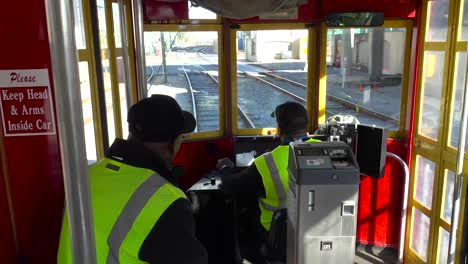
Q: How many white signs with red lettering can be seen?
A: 1